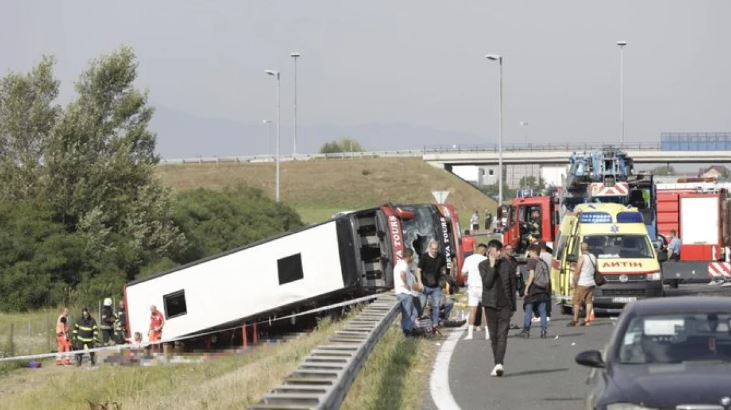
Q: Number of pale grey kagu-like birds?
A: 0